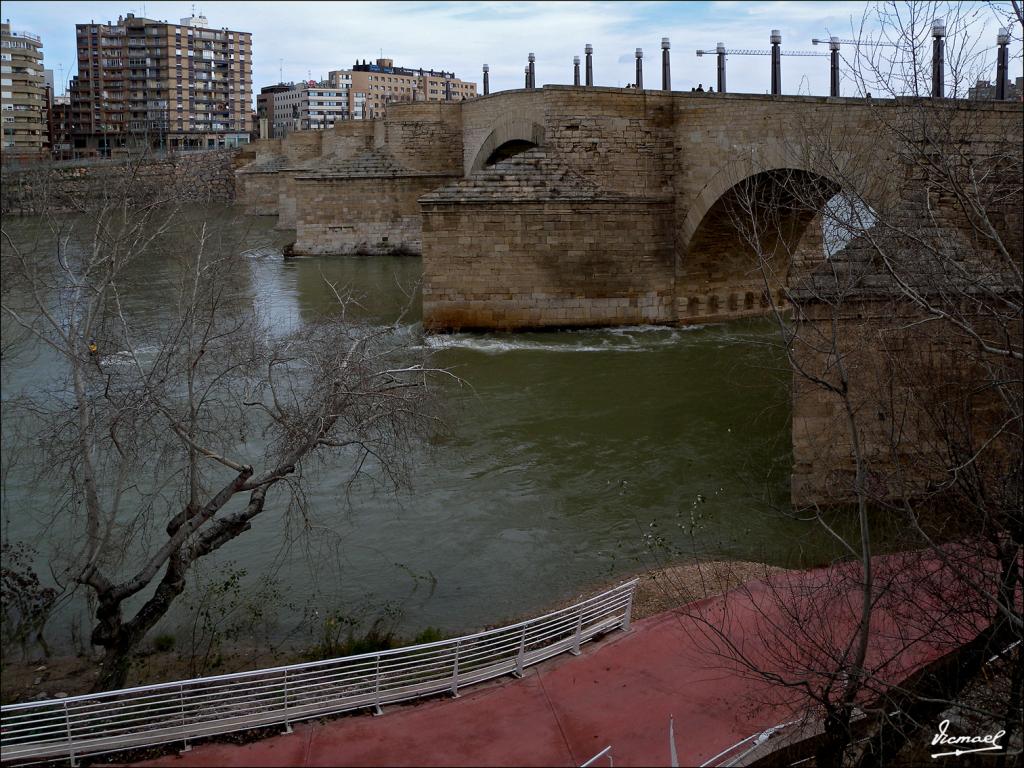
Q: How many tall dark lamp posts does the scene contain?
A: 12